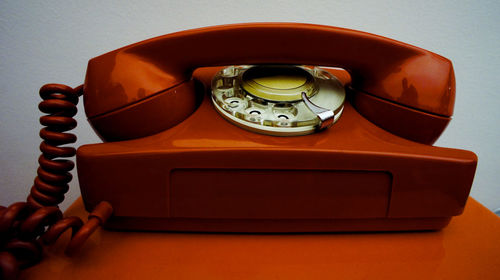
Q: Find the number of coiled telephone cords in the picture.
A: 1